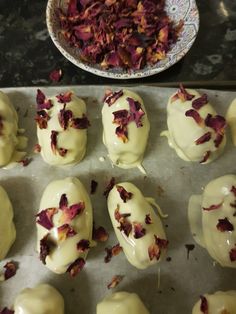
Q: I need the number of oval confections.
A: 12